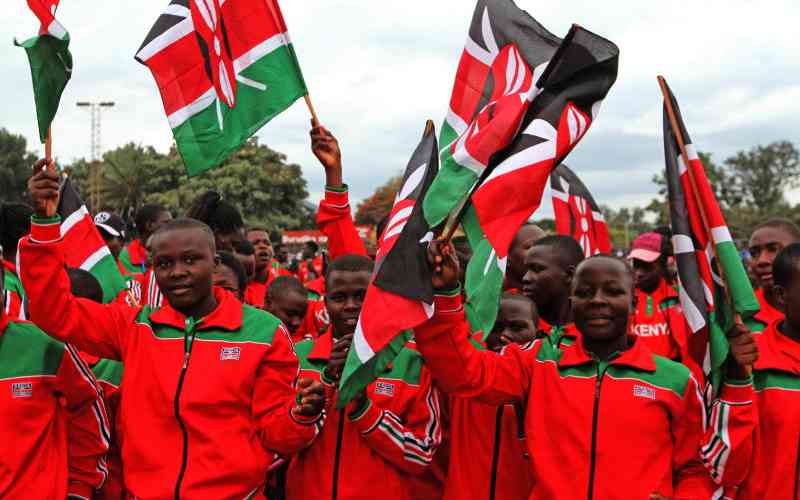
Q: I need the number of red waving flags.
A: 8